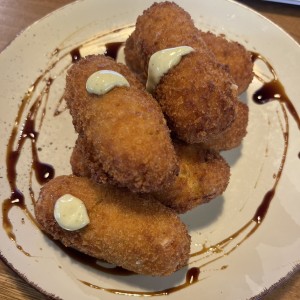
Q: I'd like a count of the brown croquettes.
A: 6